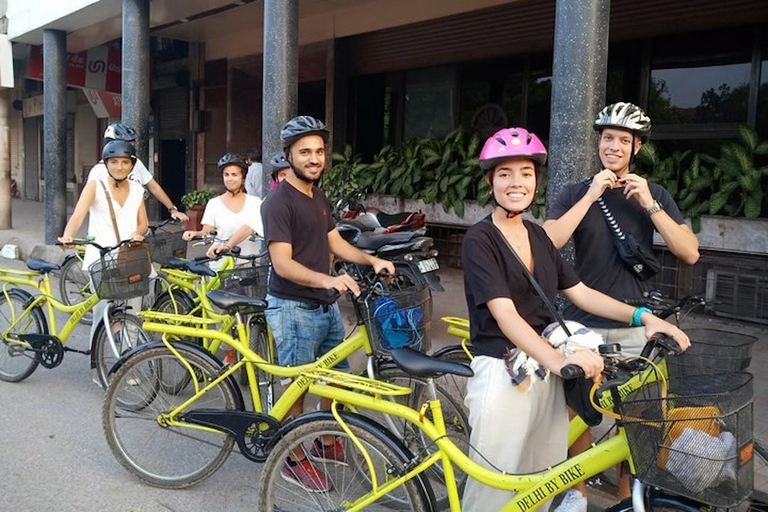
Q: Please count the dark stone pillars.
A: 4